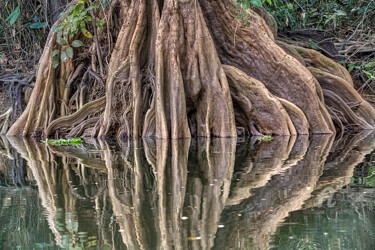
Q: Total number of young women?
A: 0